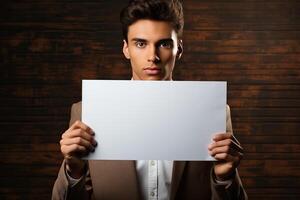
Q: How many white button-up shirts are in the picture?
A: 1